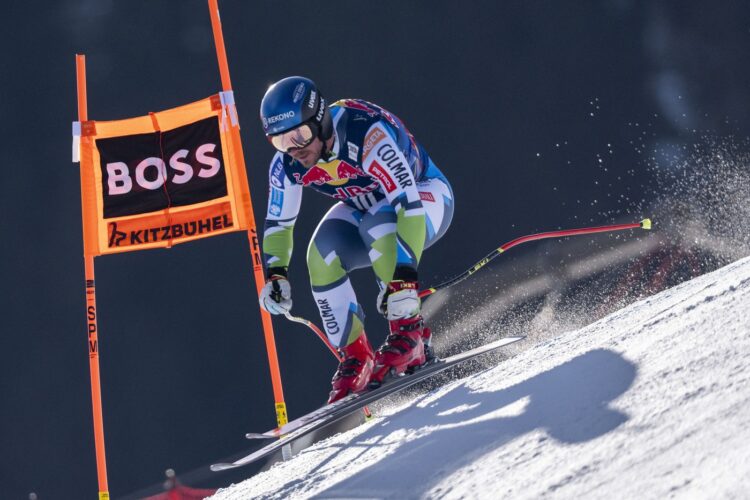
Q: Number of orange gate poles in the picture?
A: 2